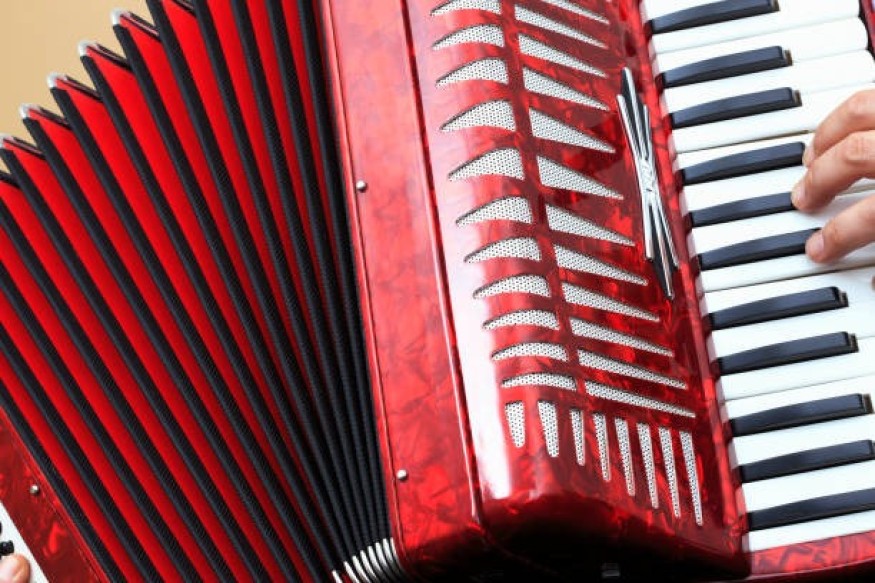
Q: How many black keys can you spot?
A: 11